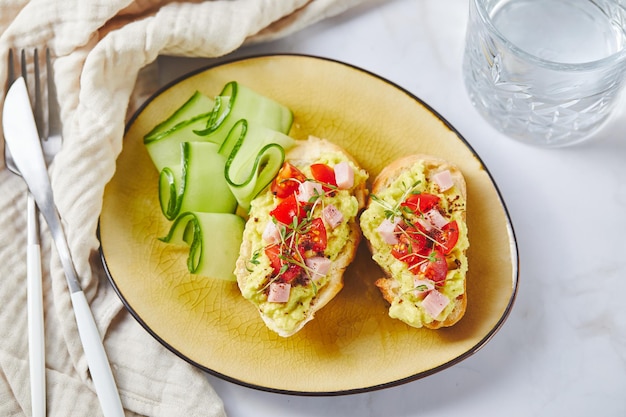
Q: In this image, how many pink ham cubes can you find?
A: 11